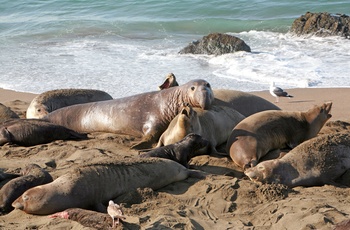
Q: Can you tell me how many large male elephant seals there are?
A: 1